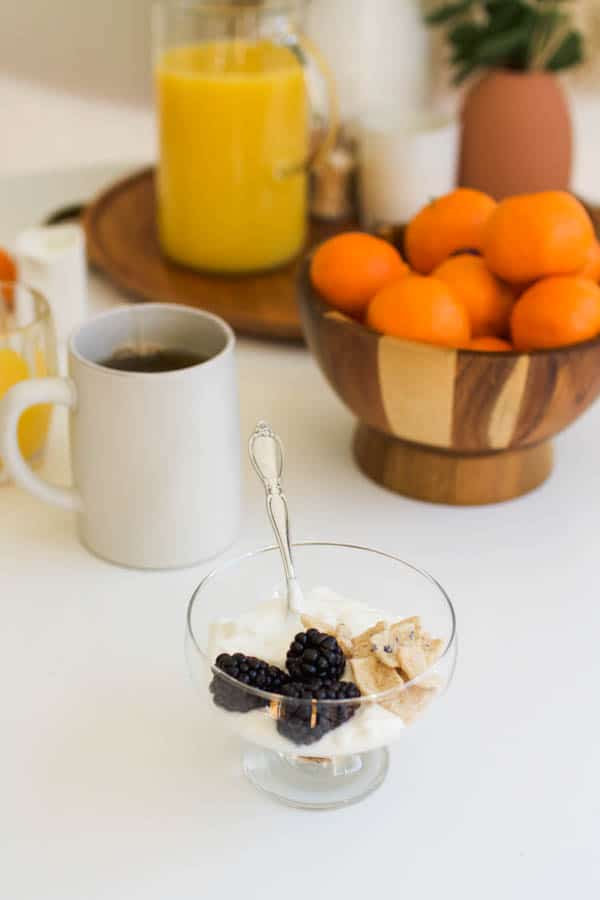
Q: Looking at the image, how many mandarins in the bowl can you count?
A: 8